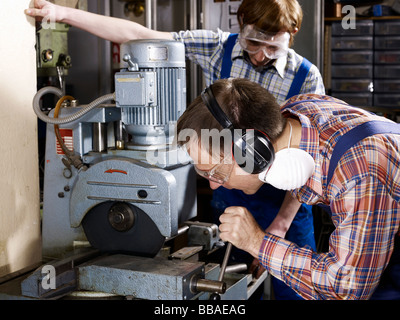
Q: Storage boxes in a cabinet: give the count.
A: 12